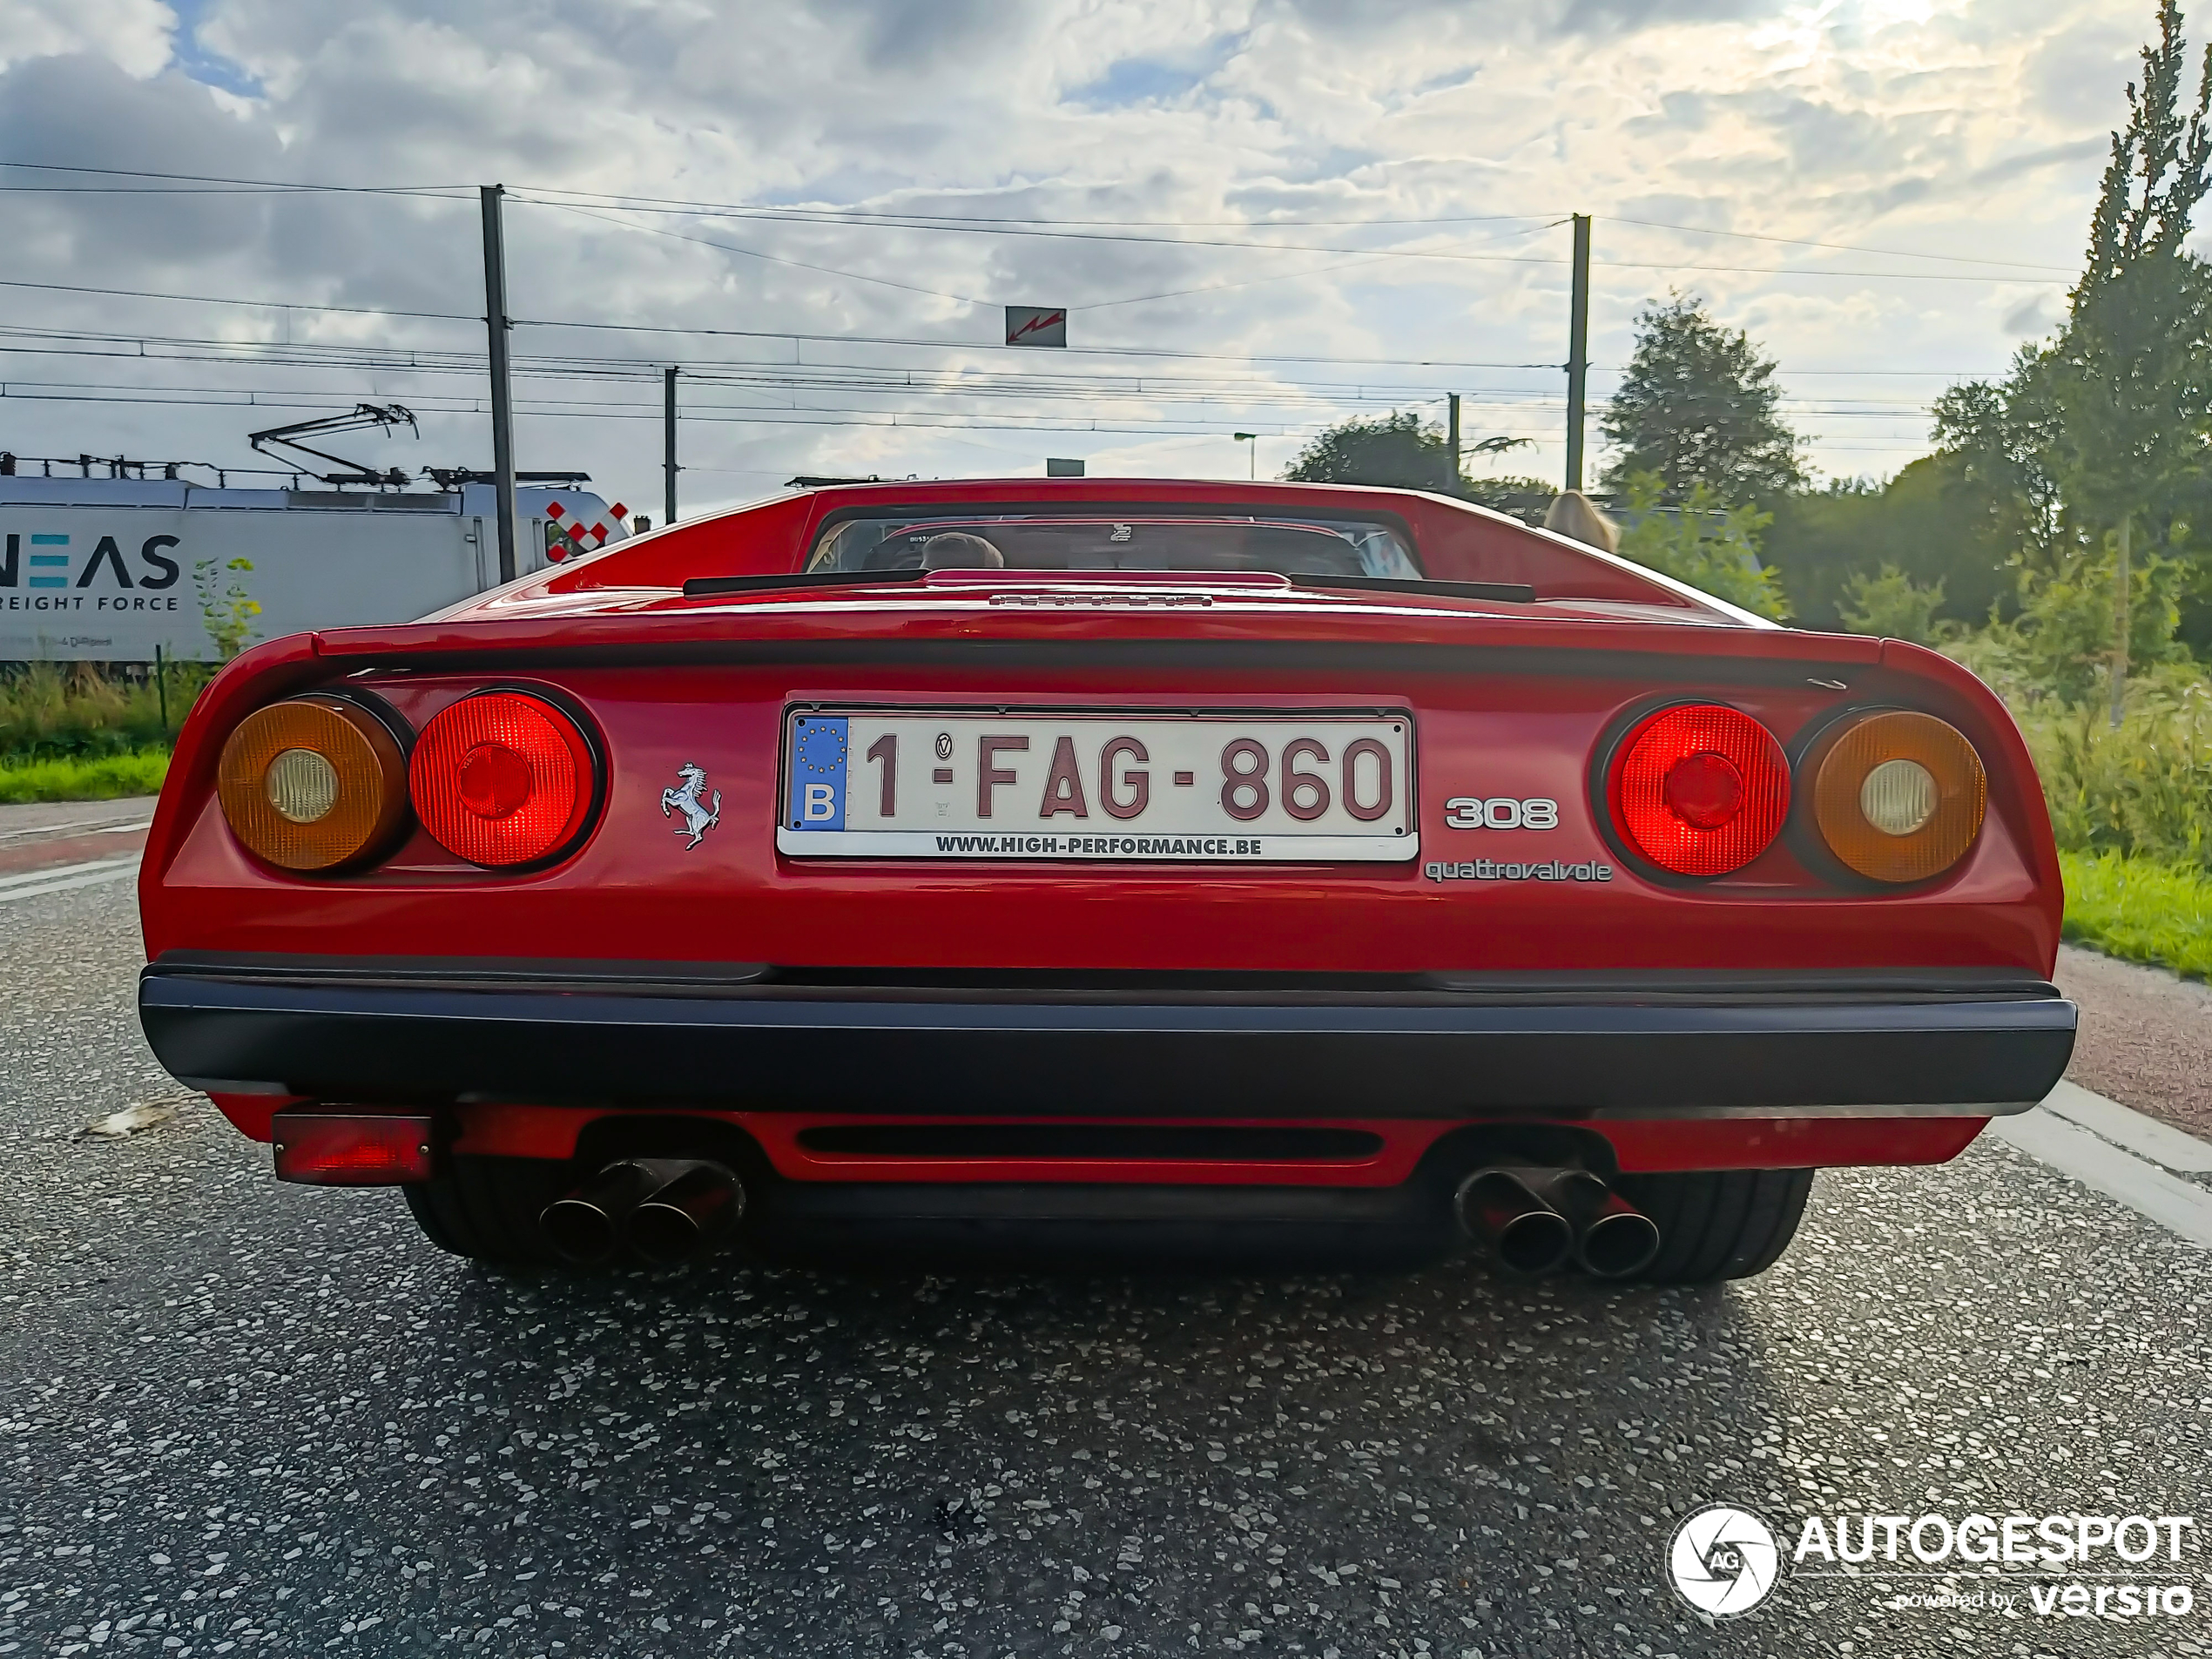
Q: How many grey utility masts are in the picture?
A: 4